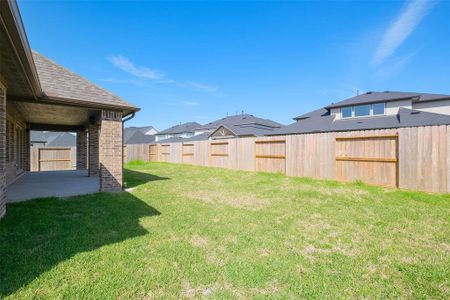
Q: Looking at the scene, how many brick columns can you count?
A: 3